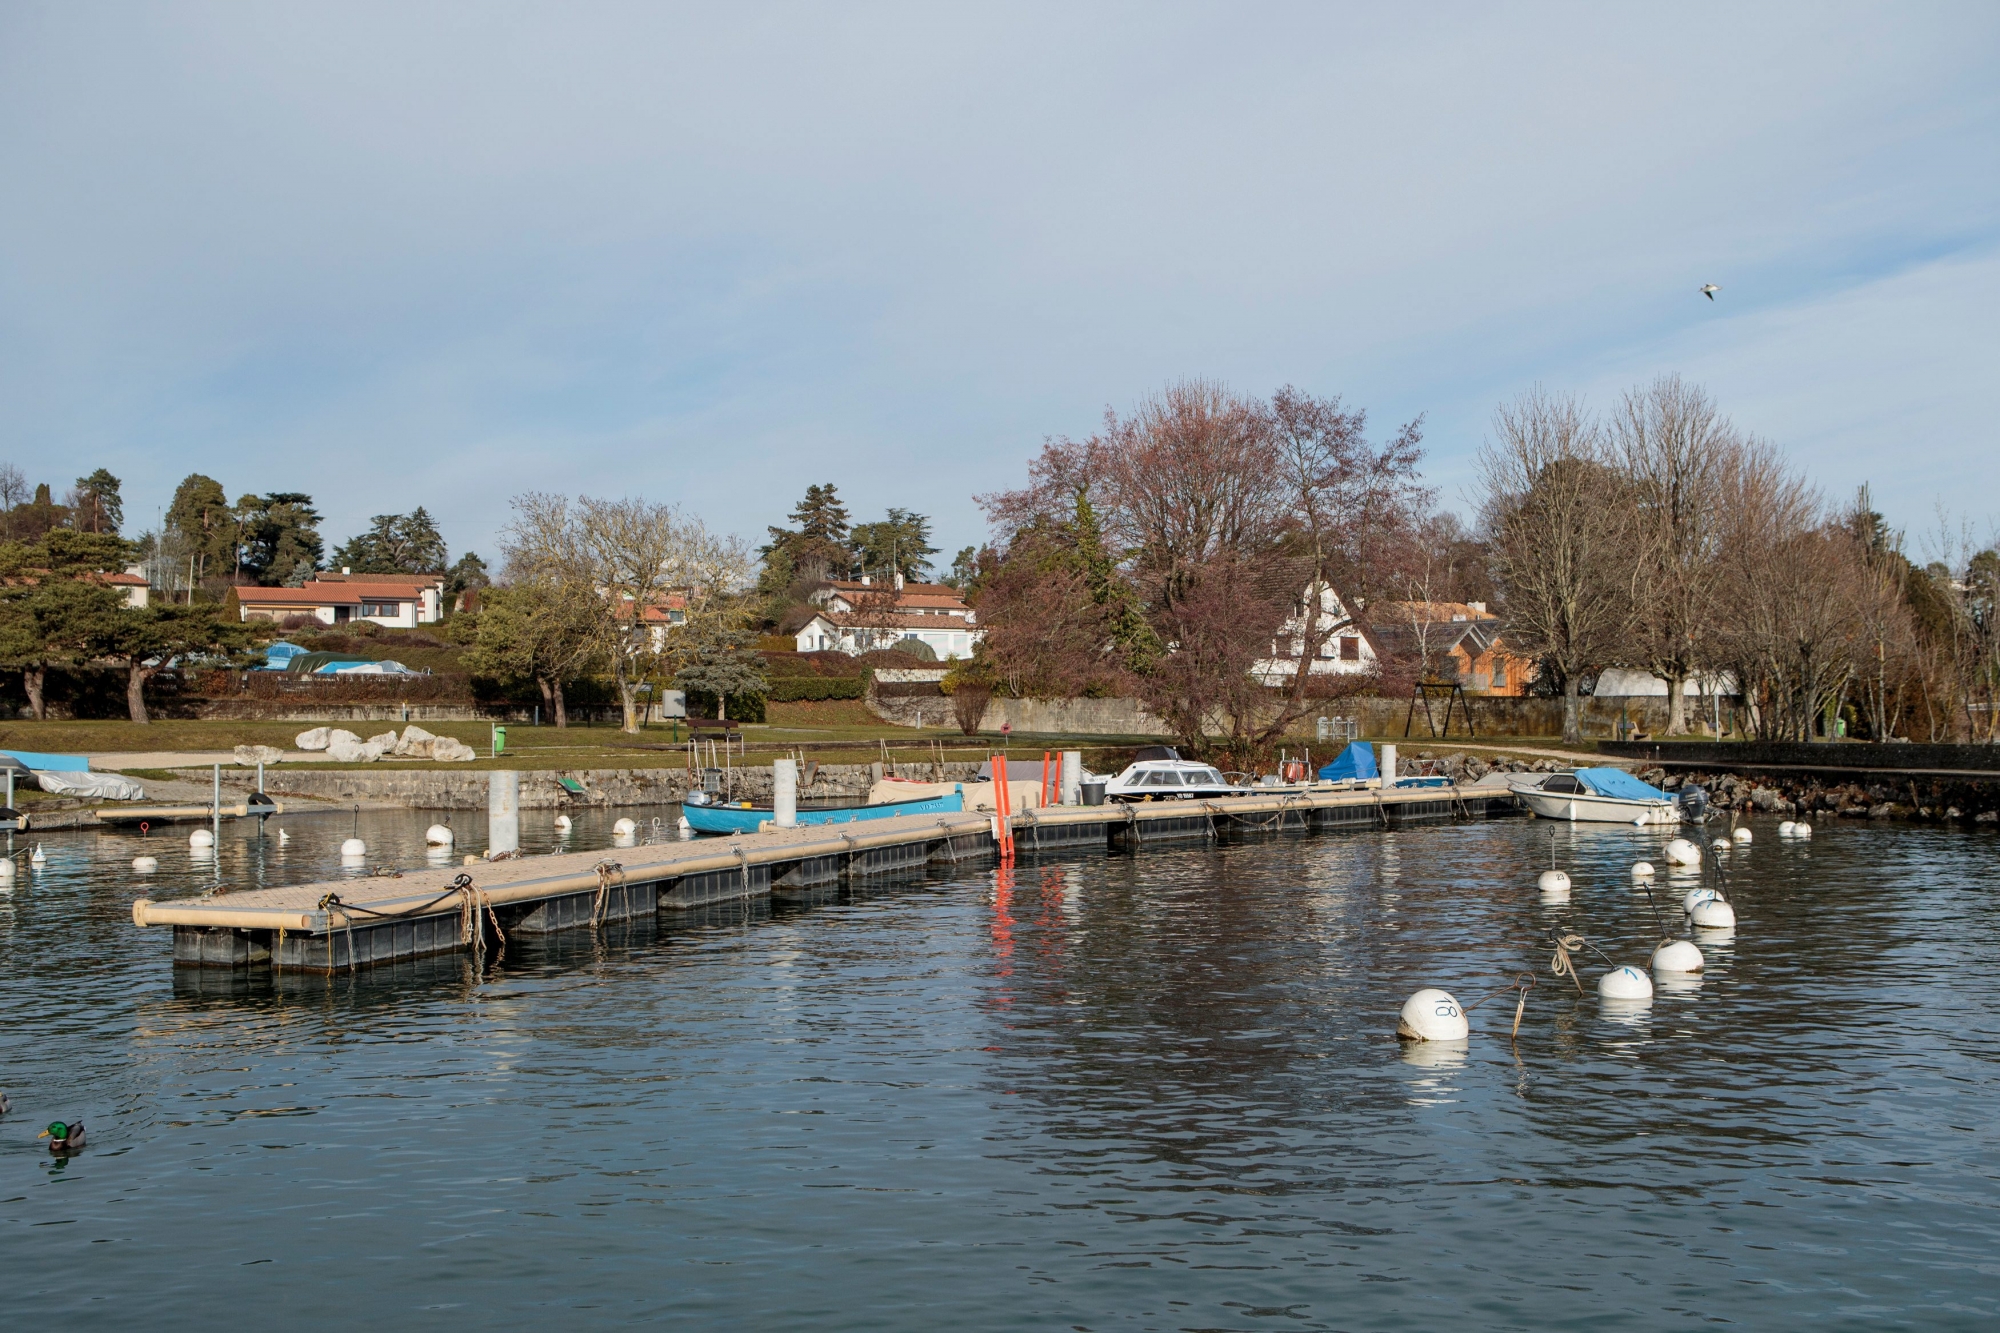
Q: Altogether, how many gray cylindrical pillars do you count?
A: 4